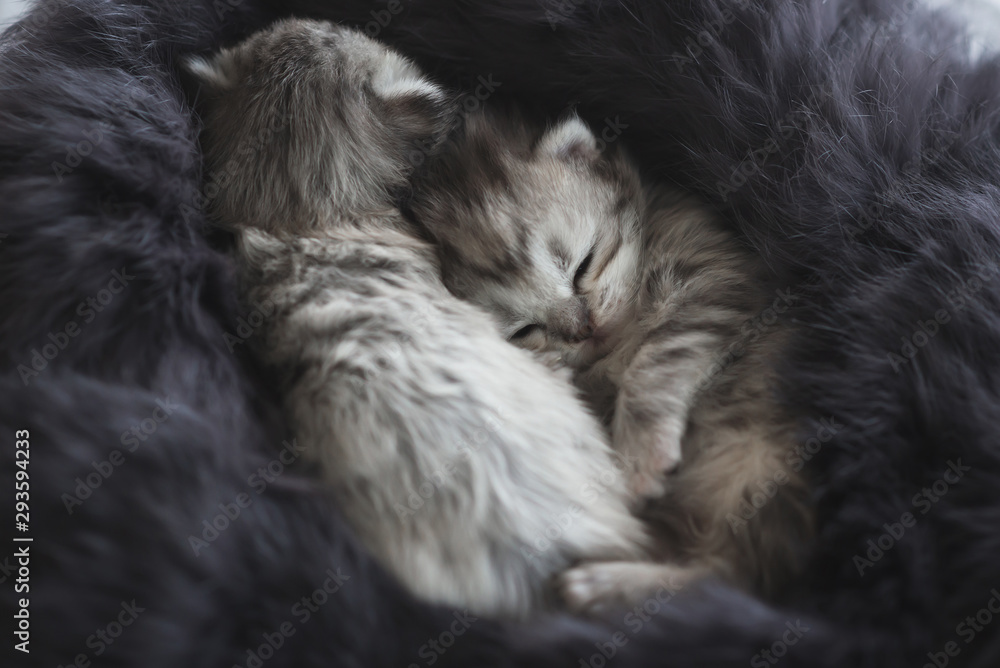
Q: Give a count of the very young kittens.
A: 2